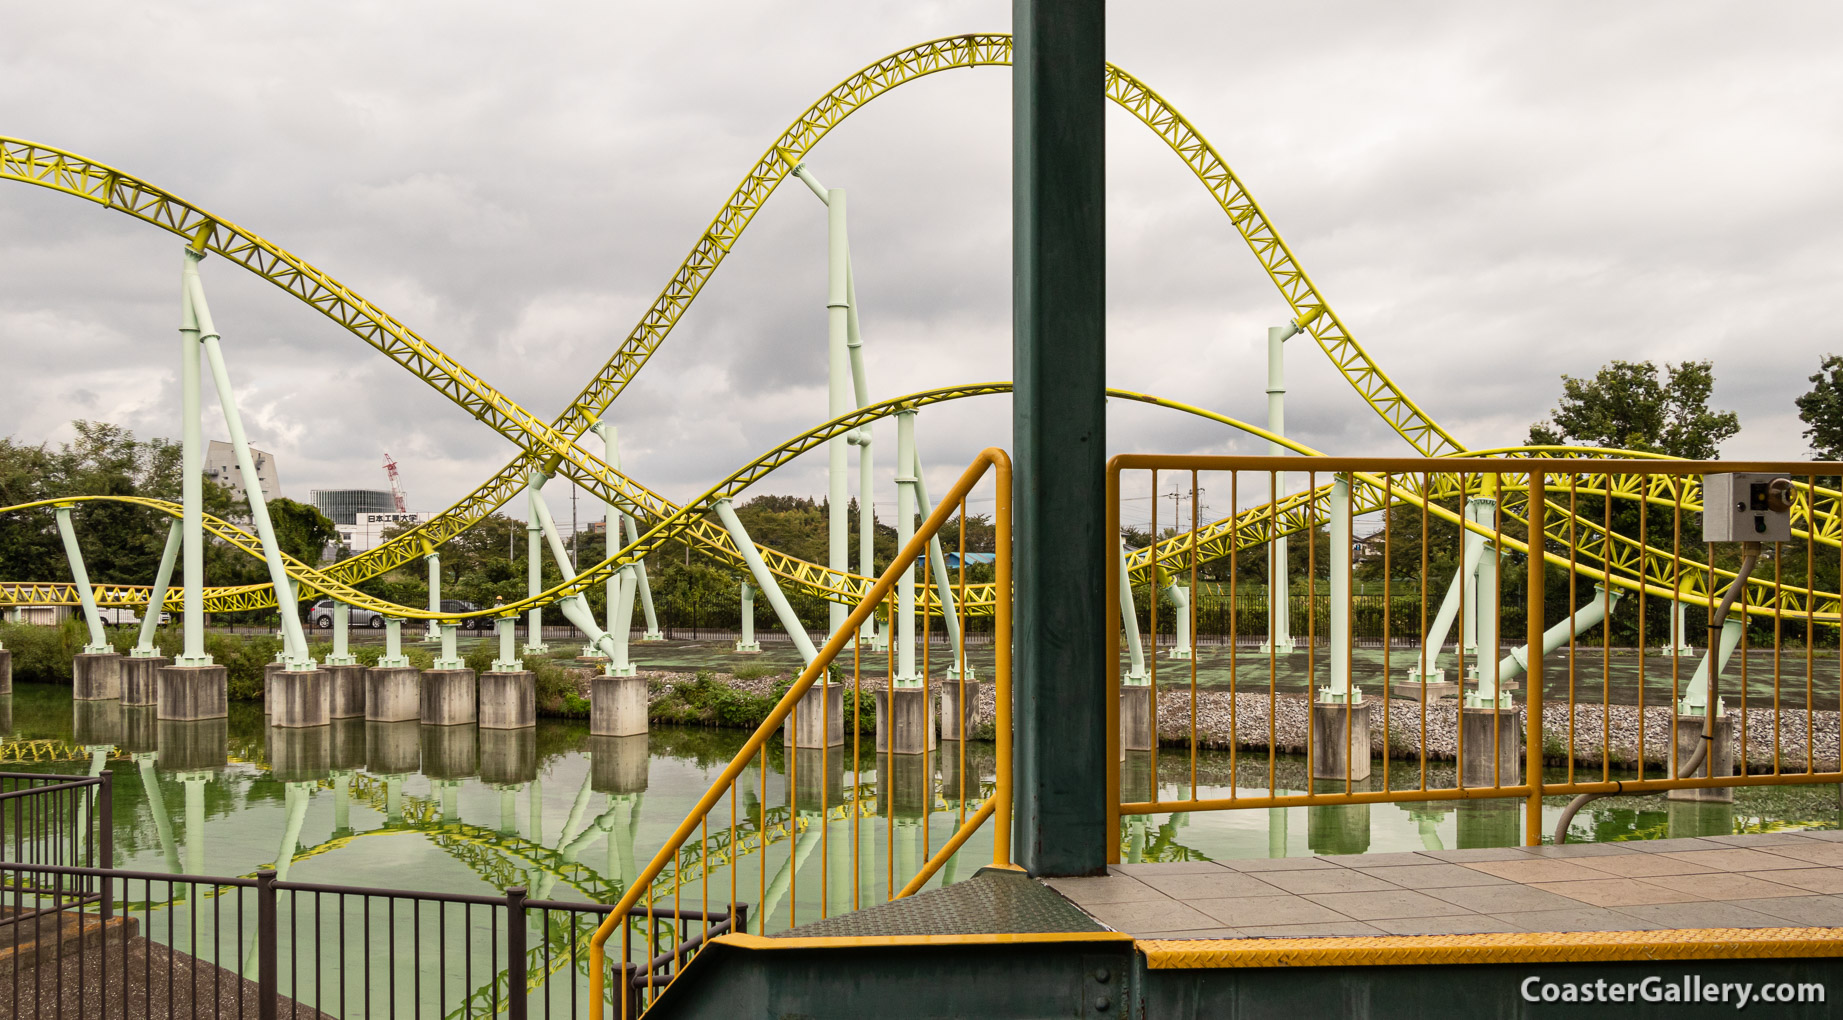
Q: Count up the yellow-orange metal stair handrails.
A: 1